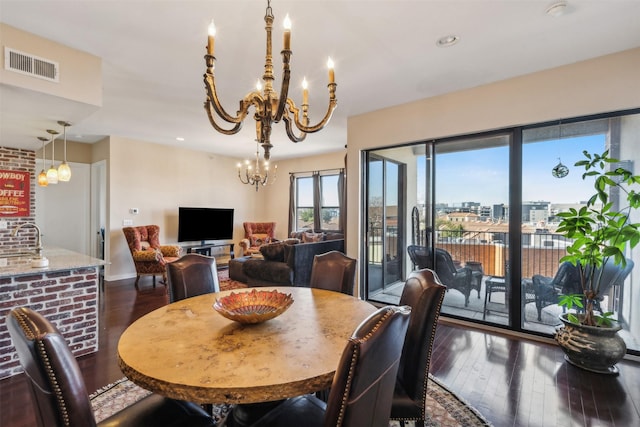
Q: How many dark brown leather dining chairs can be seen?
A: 5